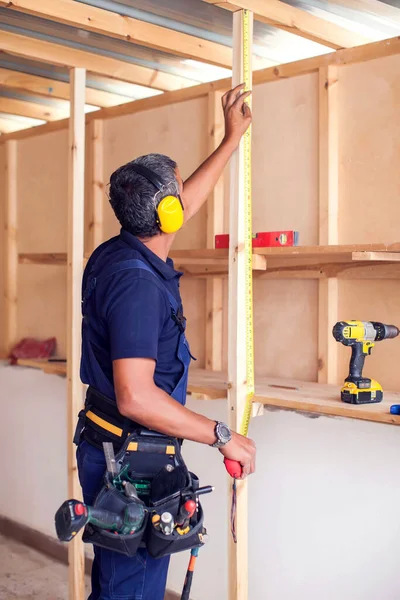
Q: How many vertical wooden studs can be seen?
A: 6